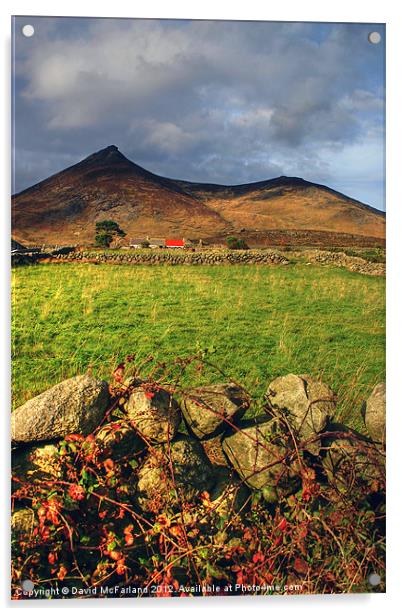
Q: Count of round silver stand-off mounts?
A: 4